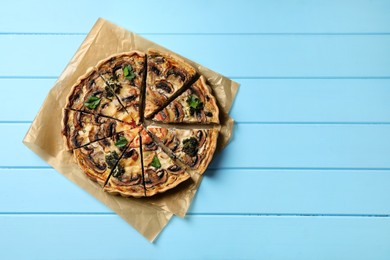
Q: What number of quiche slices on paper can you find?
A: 9